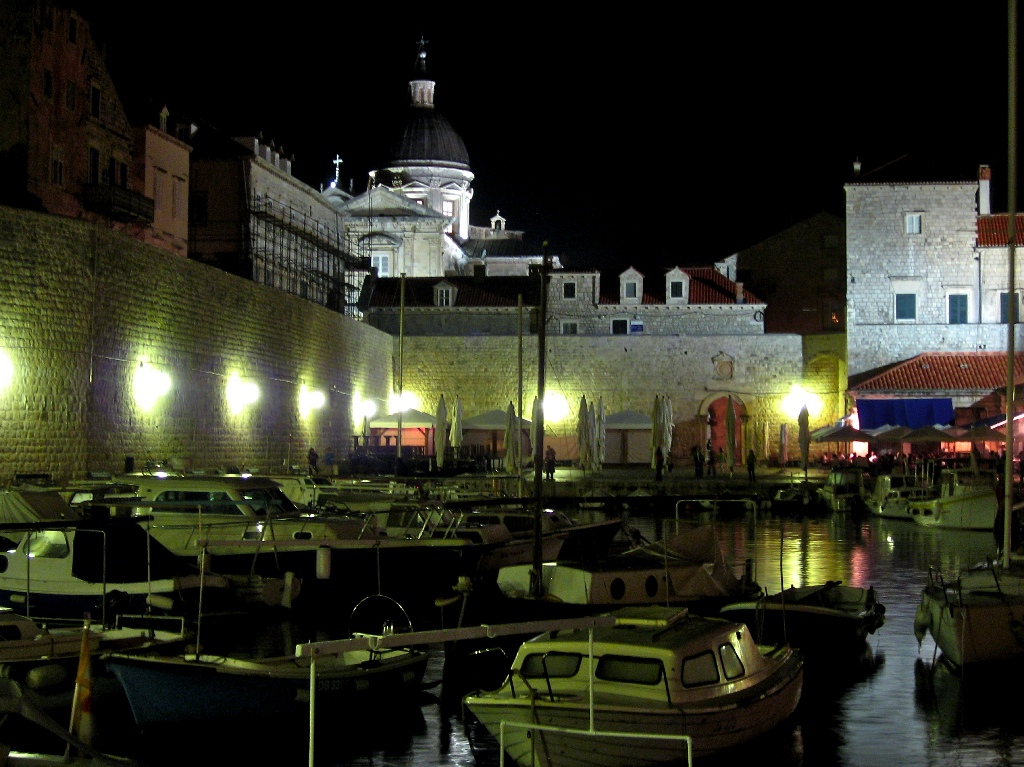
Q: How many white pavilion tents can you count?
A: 3